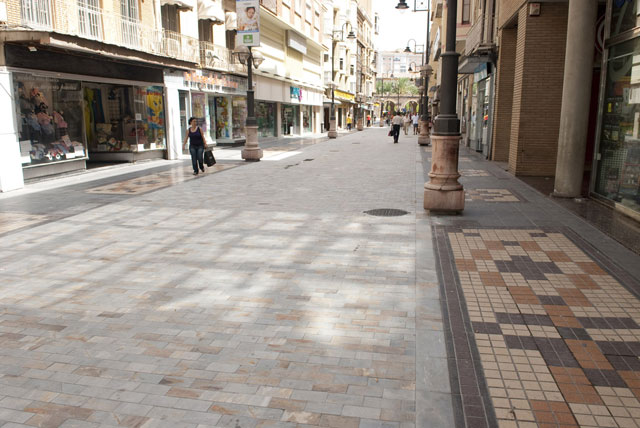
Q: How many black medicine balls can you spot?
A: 0